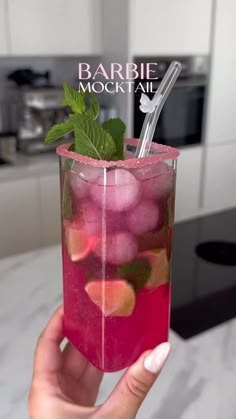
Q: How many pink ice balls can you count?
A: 6